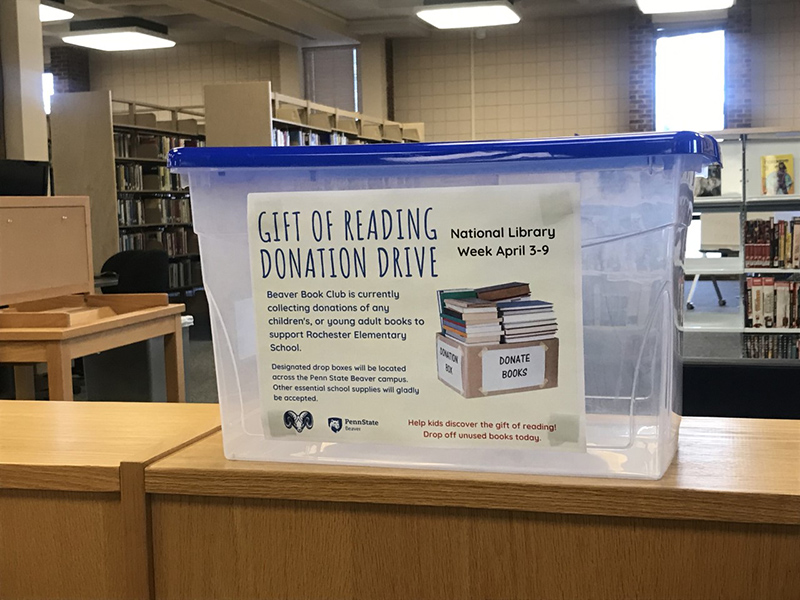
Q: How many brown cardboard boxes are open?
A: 1